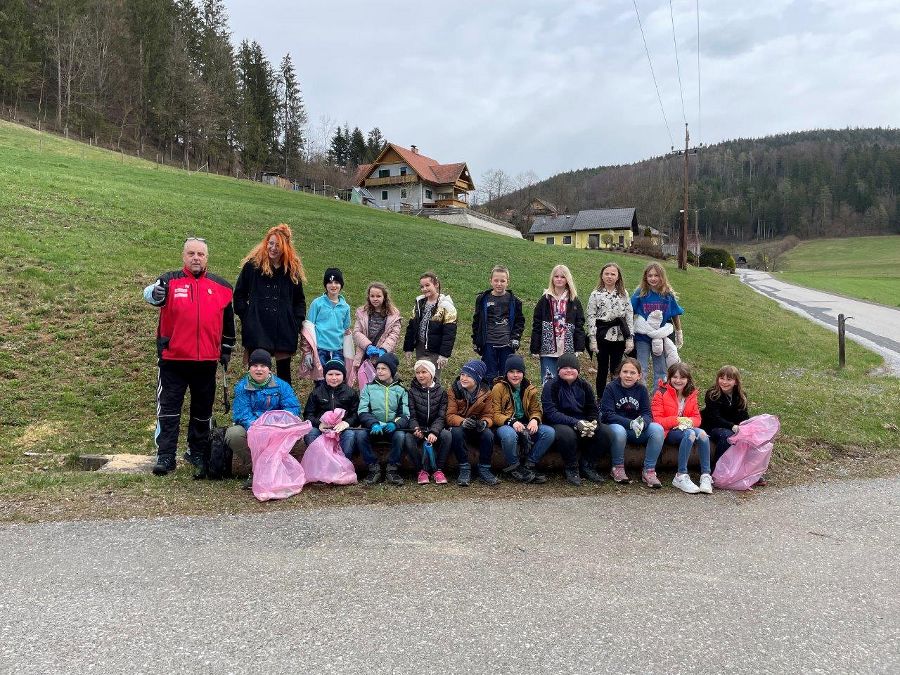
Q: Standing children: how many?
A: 7